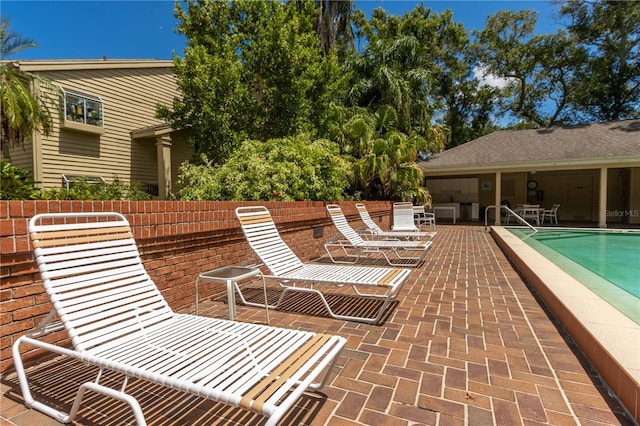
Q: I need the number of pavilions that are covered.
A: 1